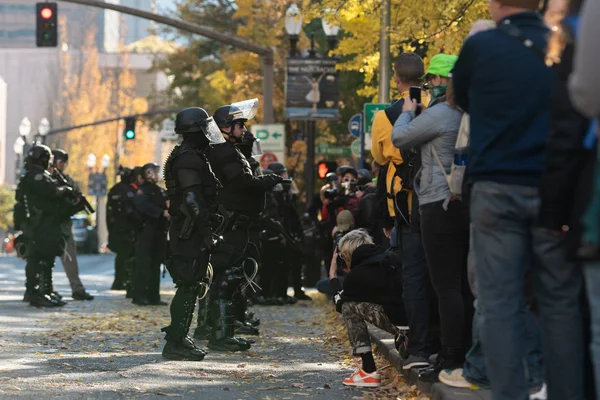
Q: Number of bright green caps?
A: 1